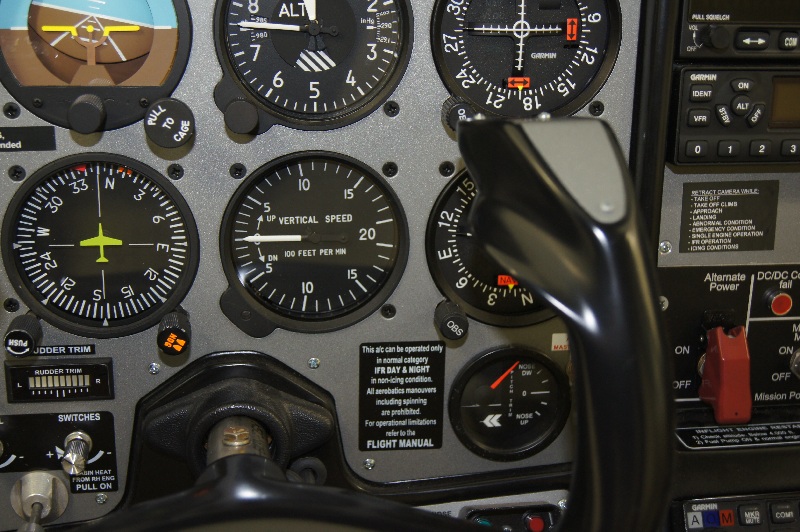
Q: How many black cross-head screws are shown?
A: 12